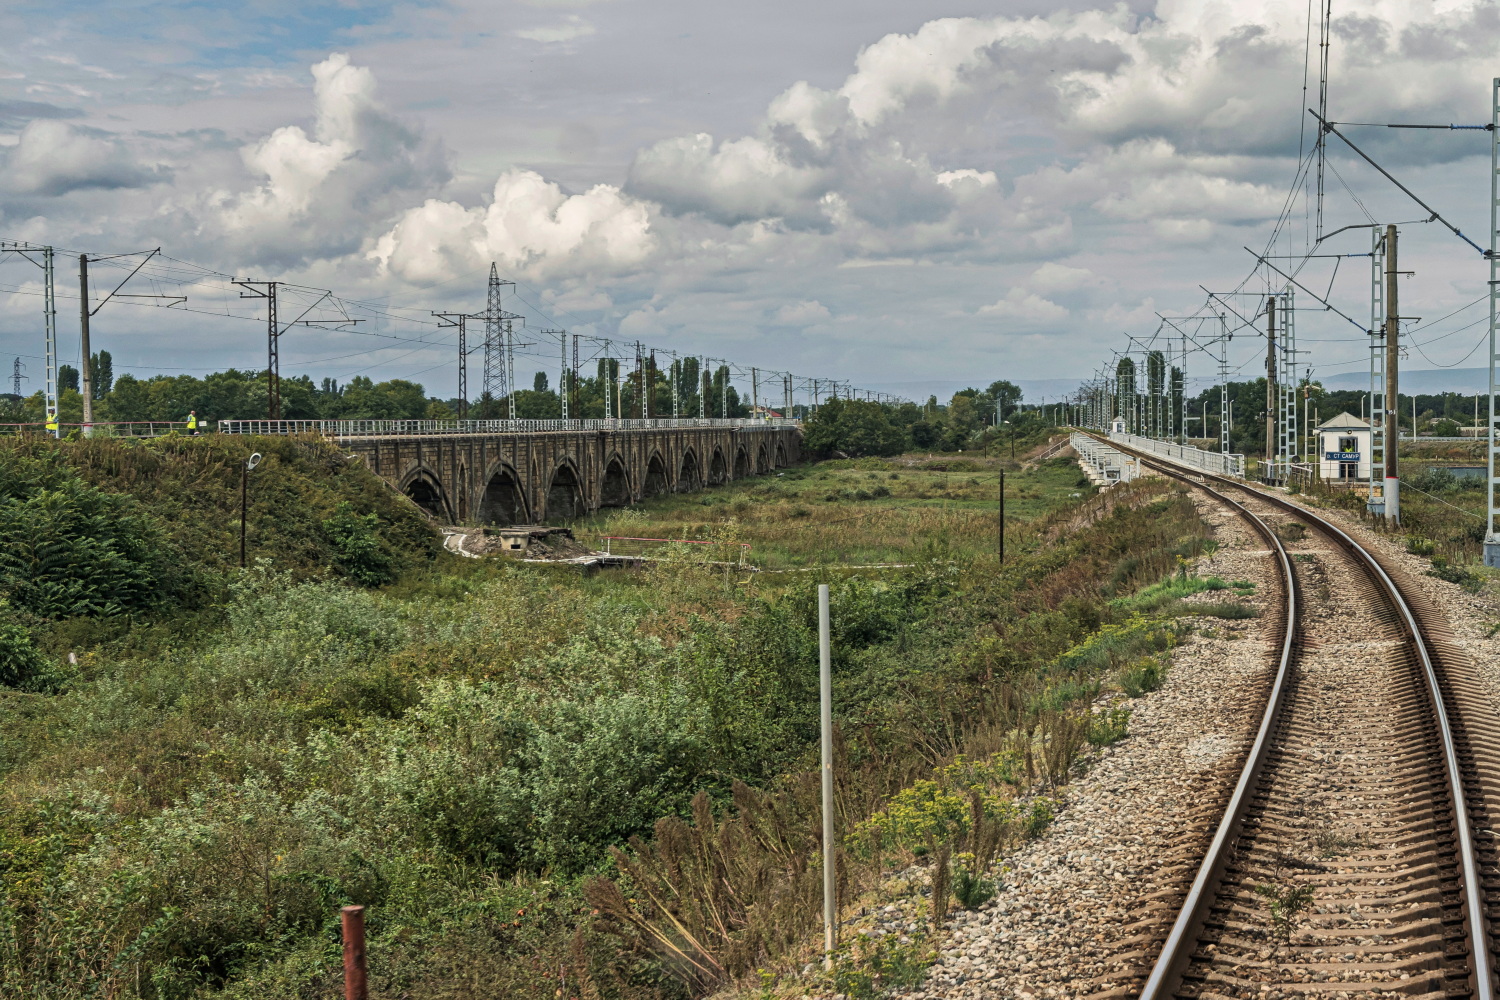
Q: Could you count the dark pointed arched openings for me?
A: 10